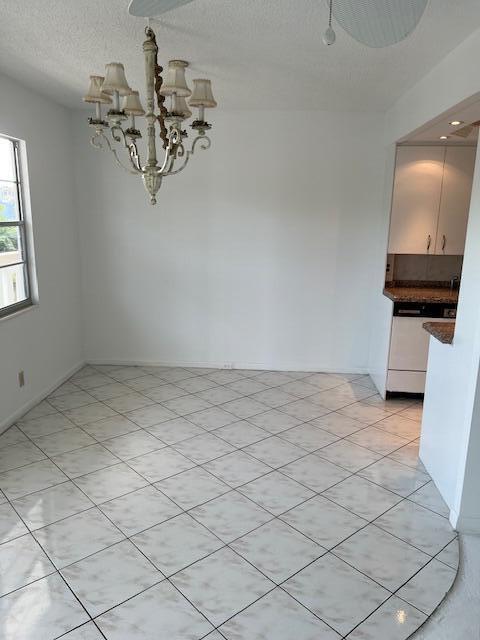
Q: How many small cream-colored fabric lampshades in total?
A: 6